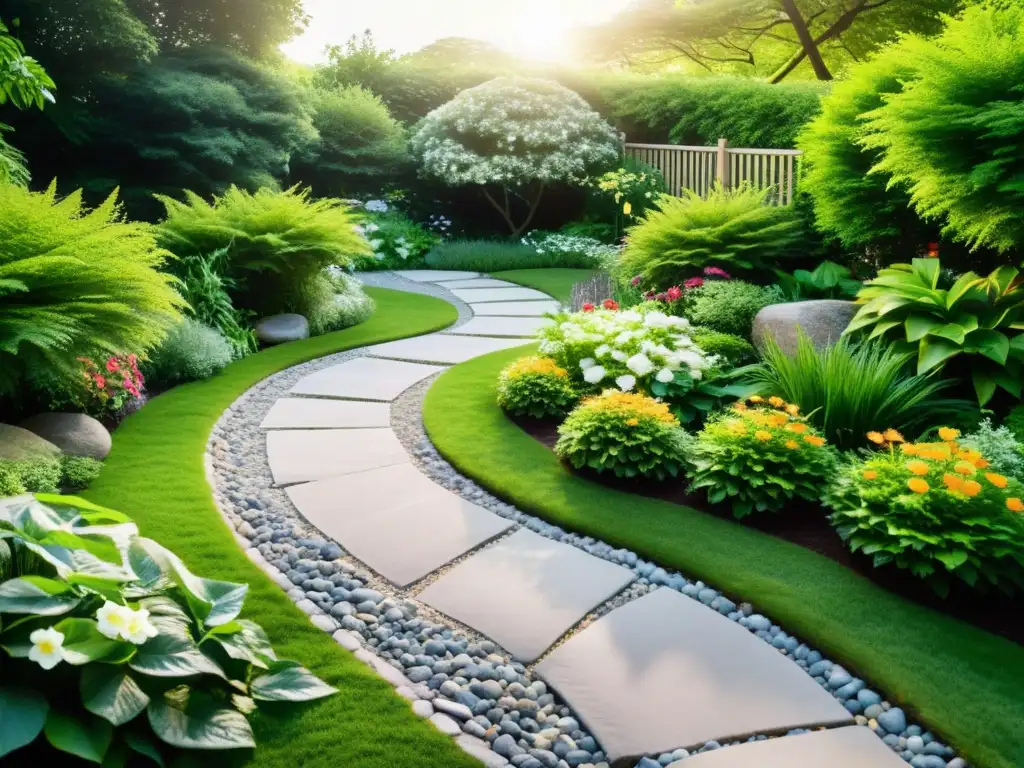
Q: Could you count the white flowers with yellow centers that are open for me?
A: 3